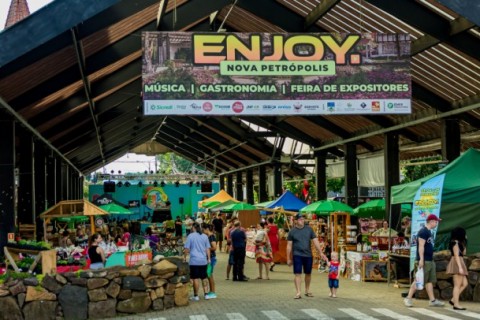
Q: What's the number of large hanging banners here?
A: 1